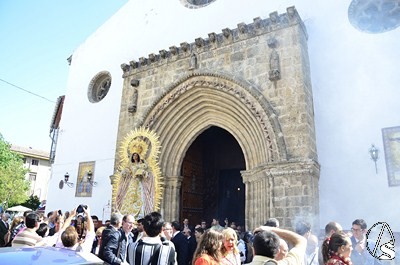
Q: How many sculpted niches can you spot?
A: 3